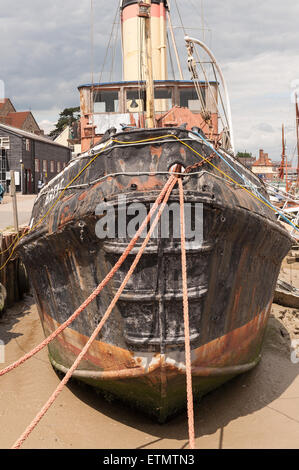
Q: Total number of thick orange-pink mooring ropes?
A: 3